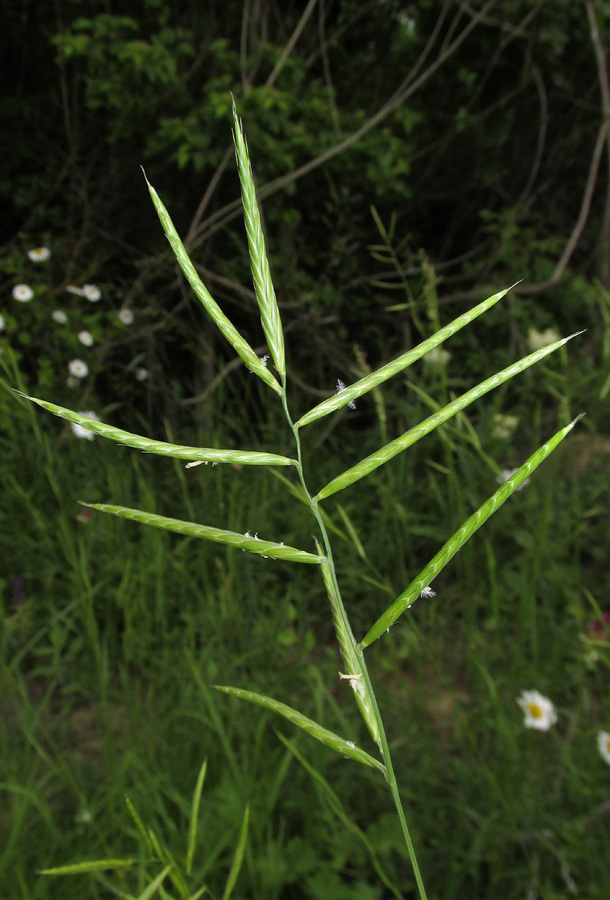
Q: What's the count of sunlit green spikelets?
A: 9